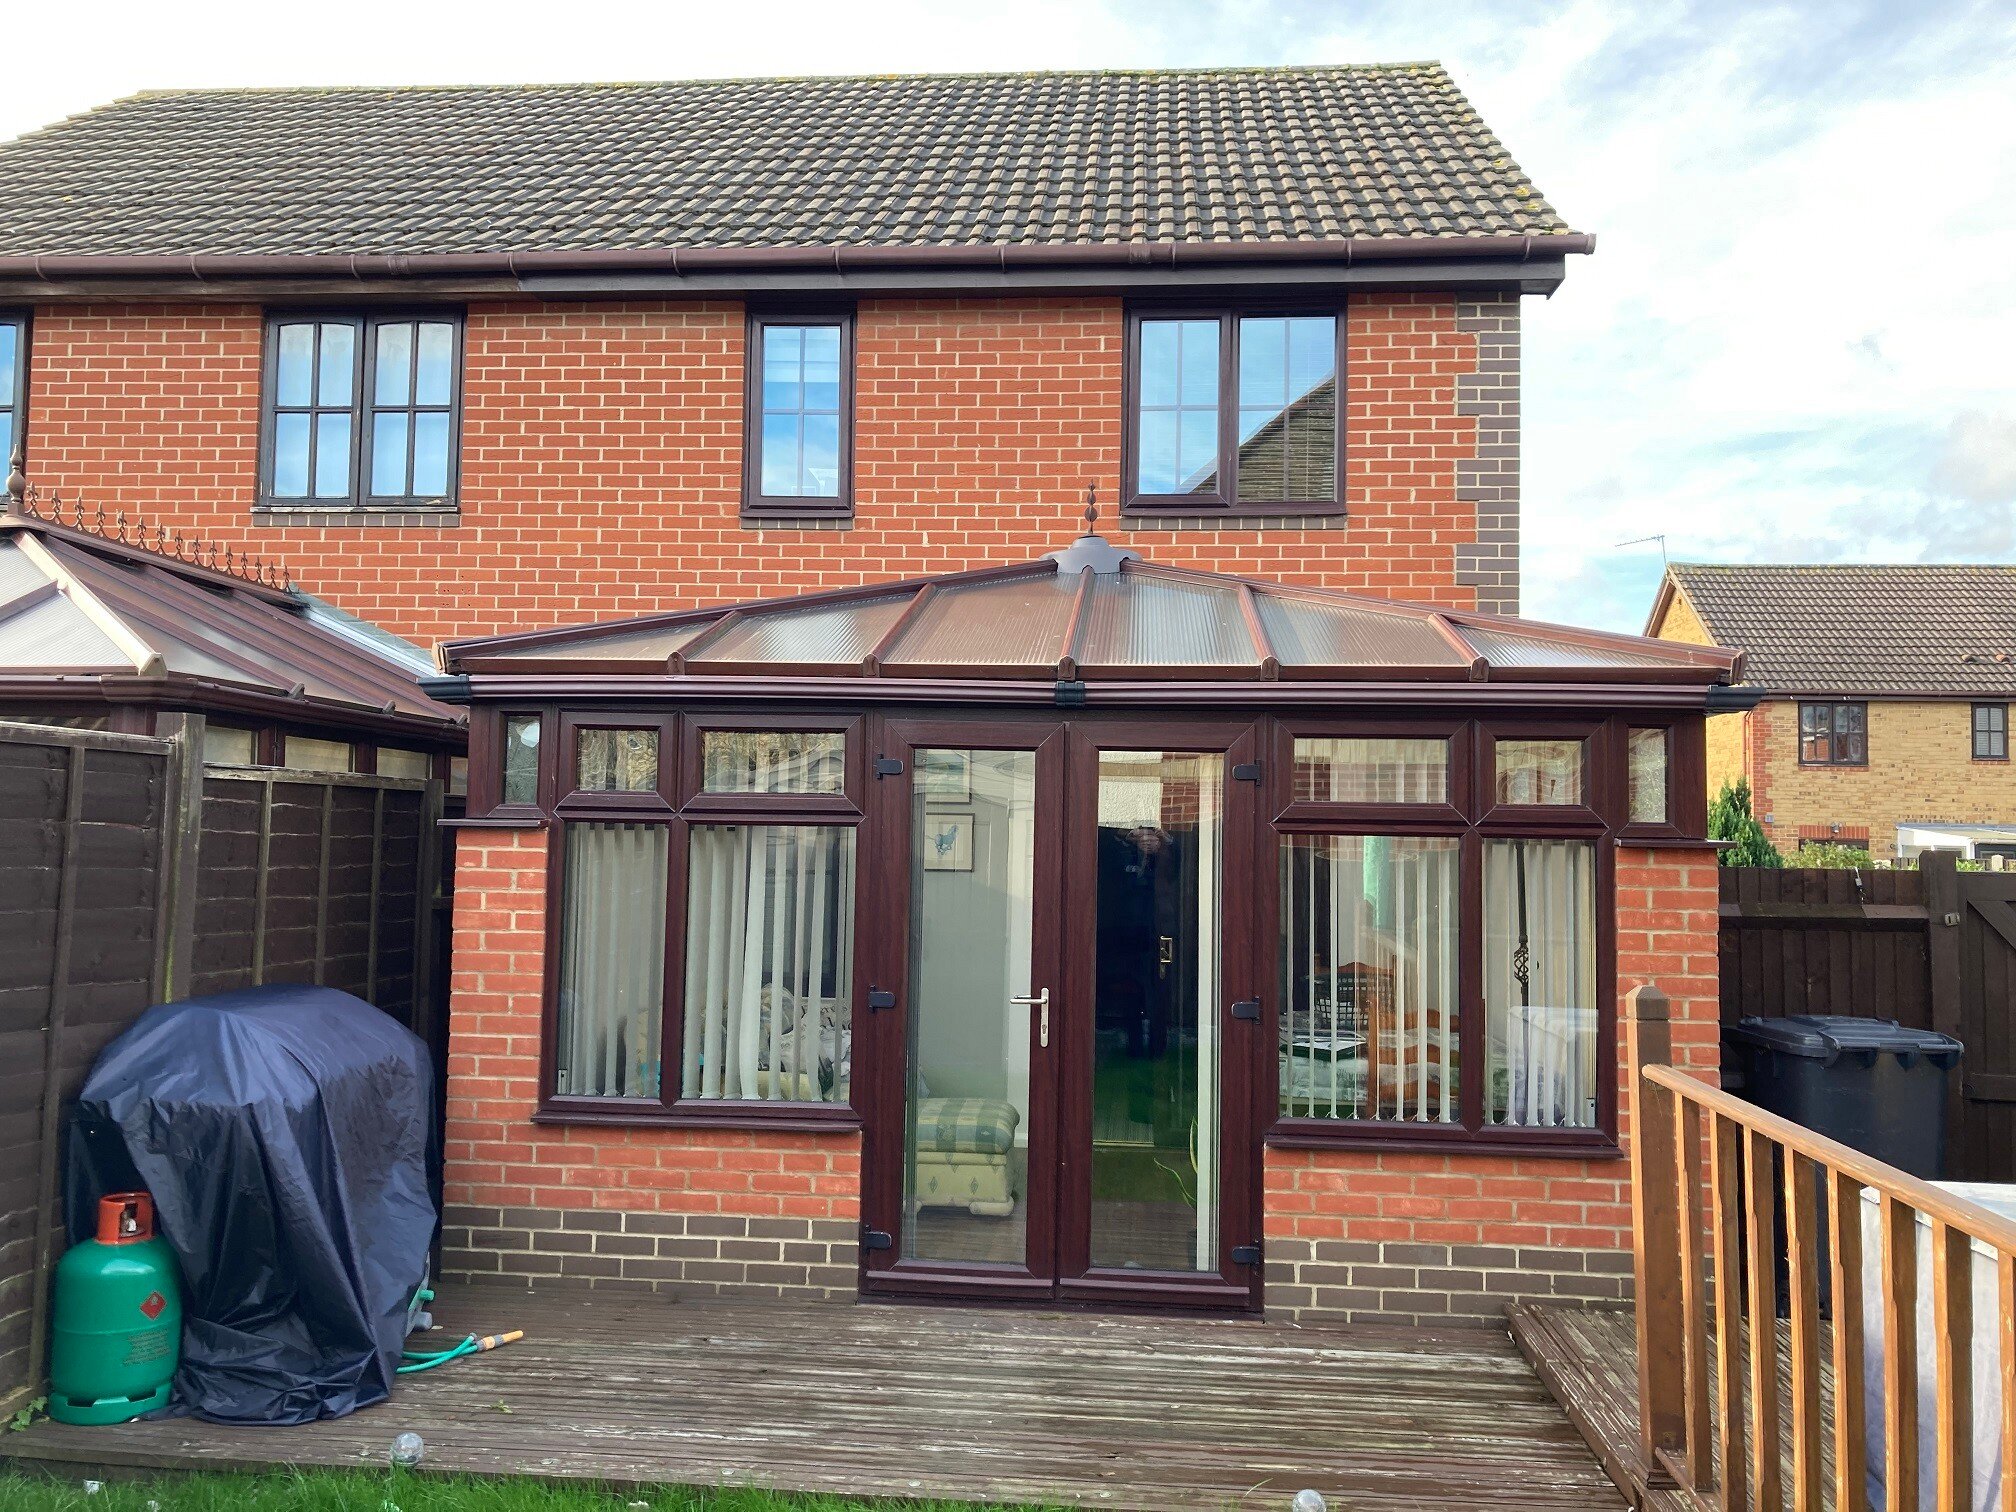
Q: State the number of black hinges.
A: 6